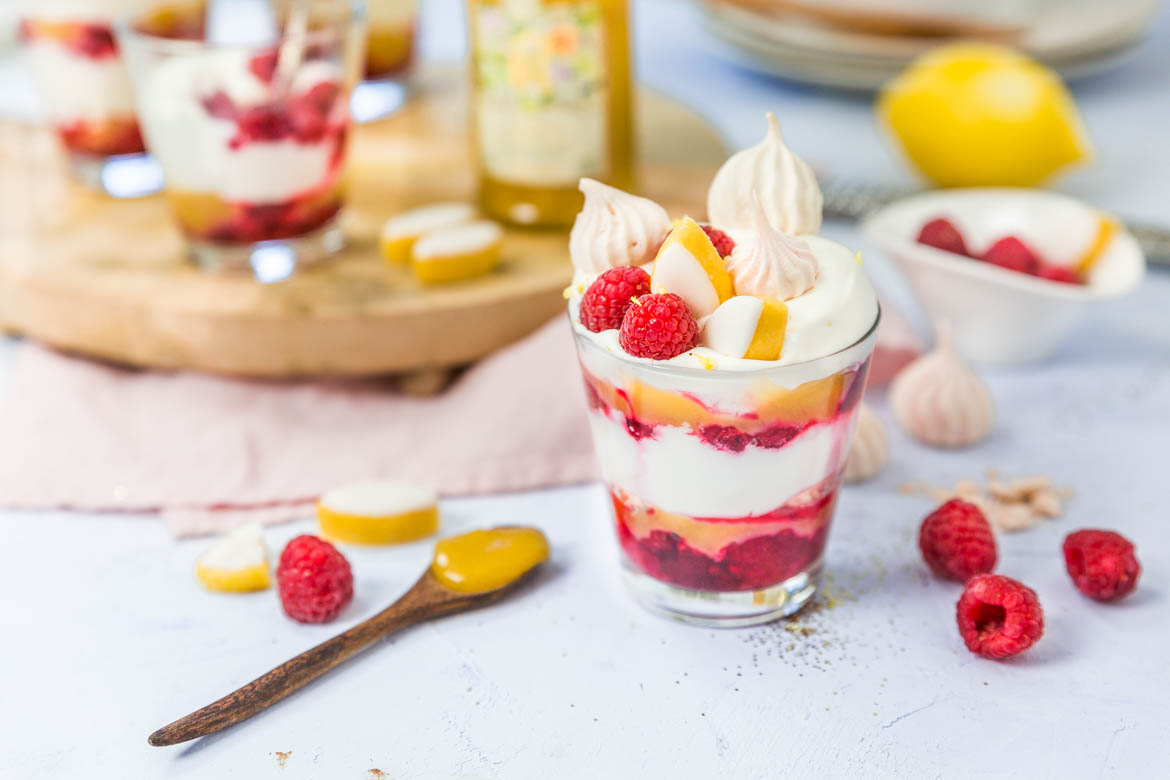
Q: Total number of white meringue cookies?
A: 5